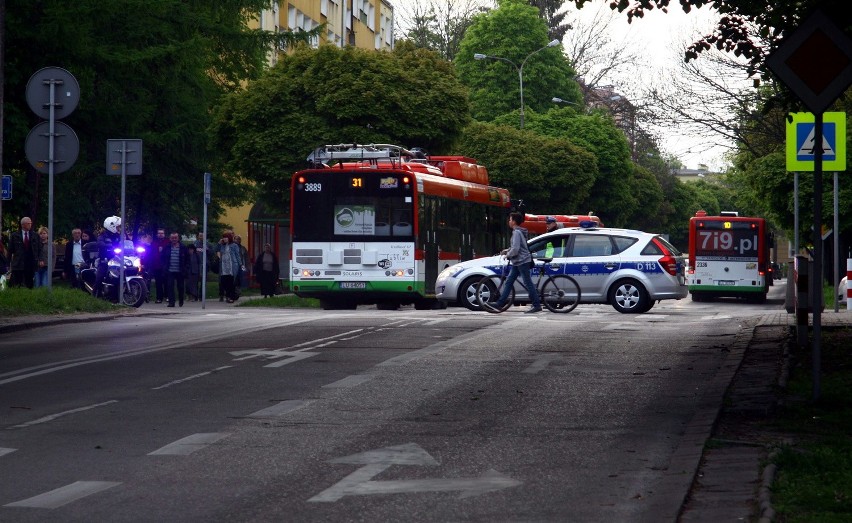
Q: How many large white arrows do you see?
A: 2